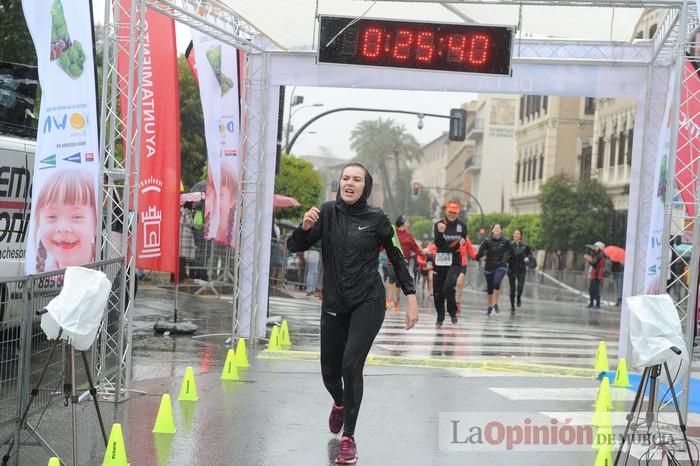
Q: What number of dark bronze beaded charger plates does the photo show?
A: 0